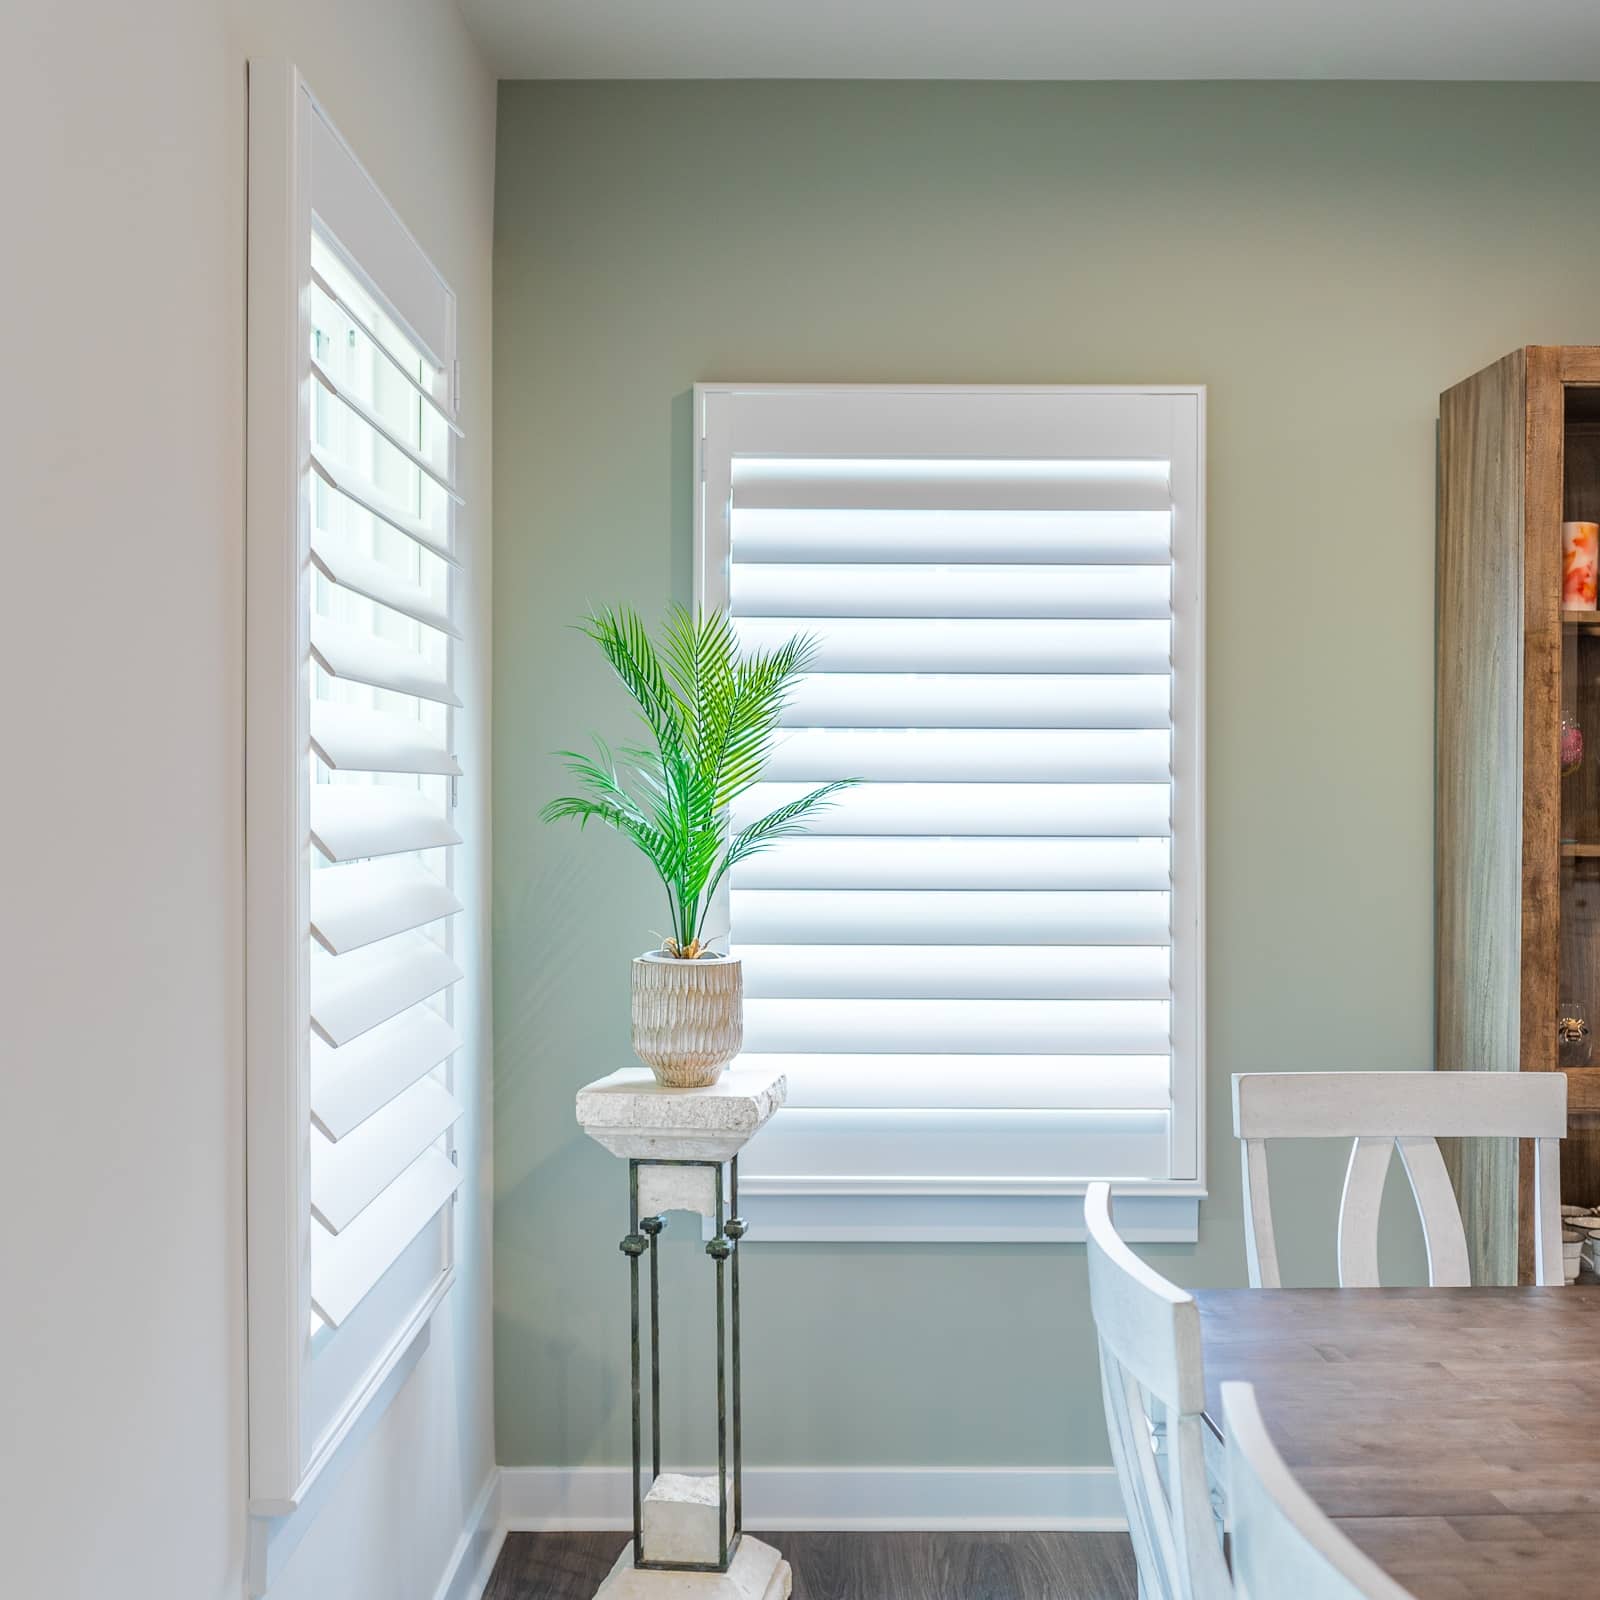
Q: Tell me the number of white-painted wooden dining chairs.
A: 3